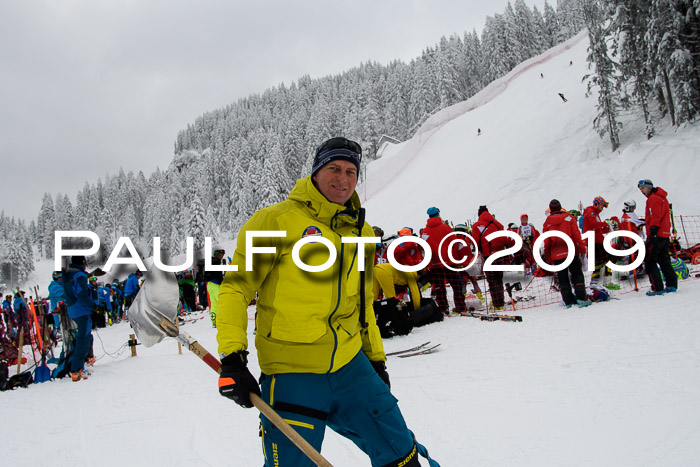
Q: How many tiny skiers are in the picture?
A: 4